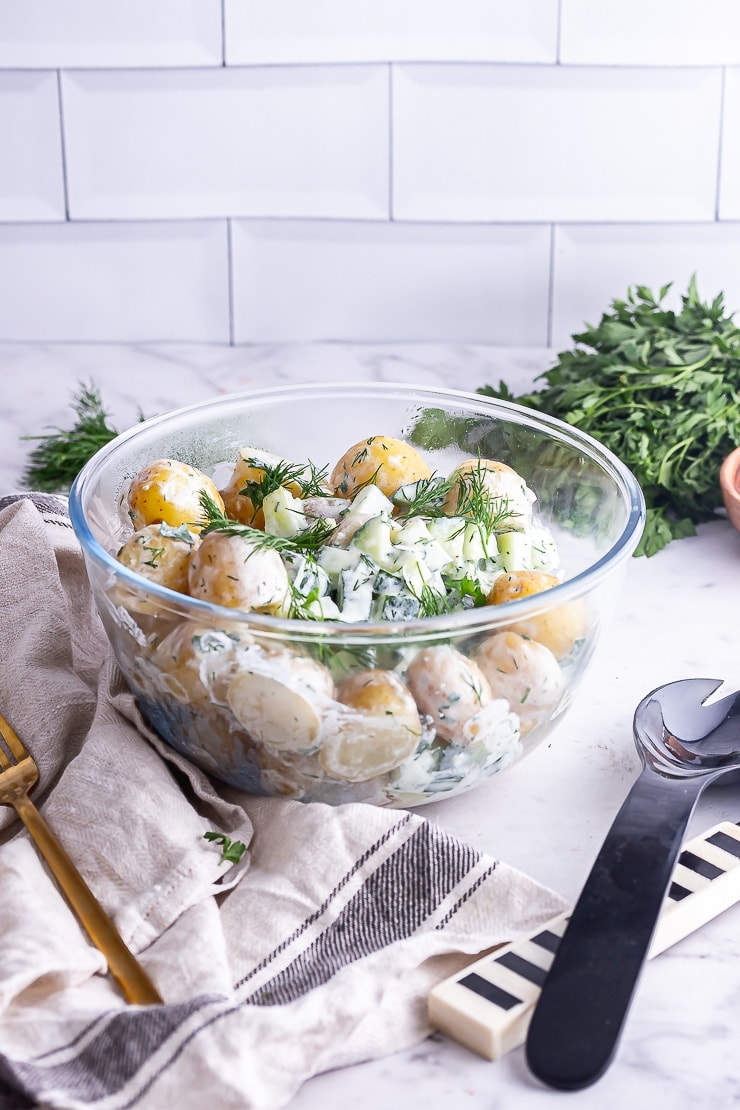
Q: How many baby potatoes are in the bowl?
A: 12